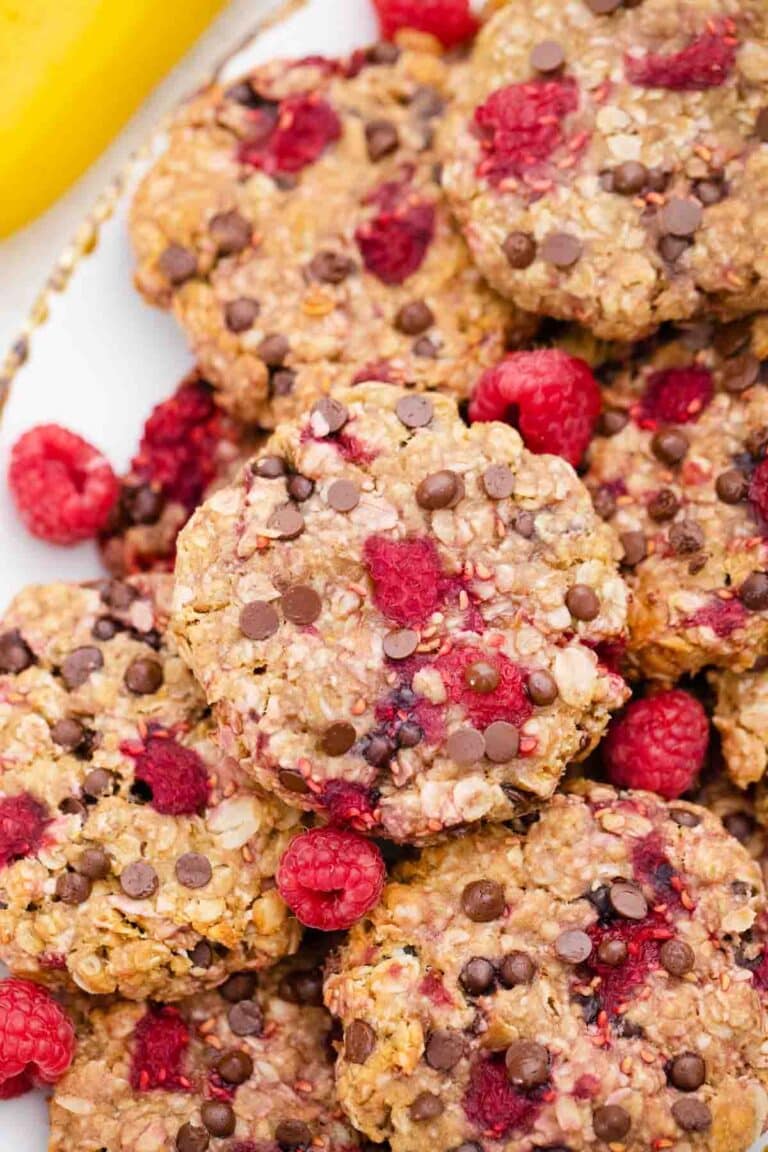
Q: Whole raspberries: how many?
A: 6